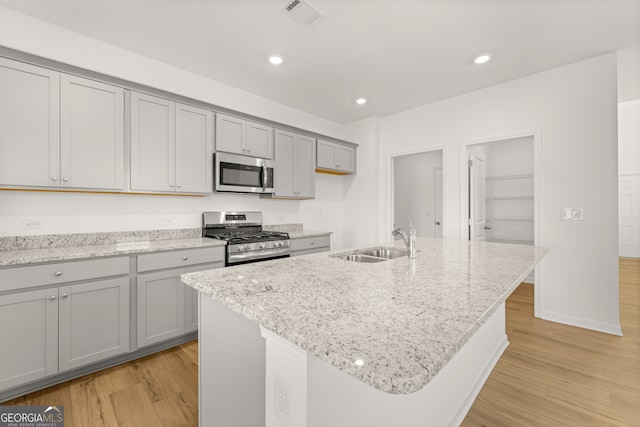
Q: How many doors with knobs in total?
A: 2